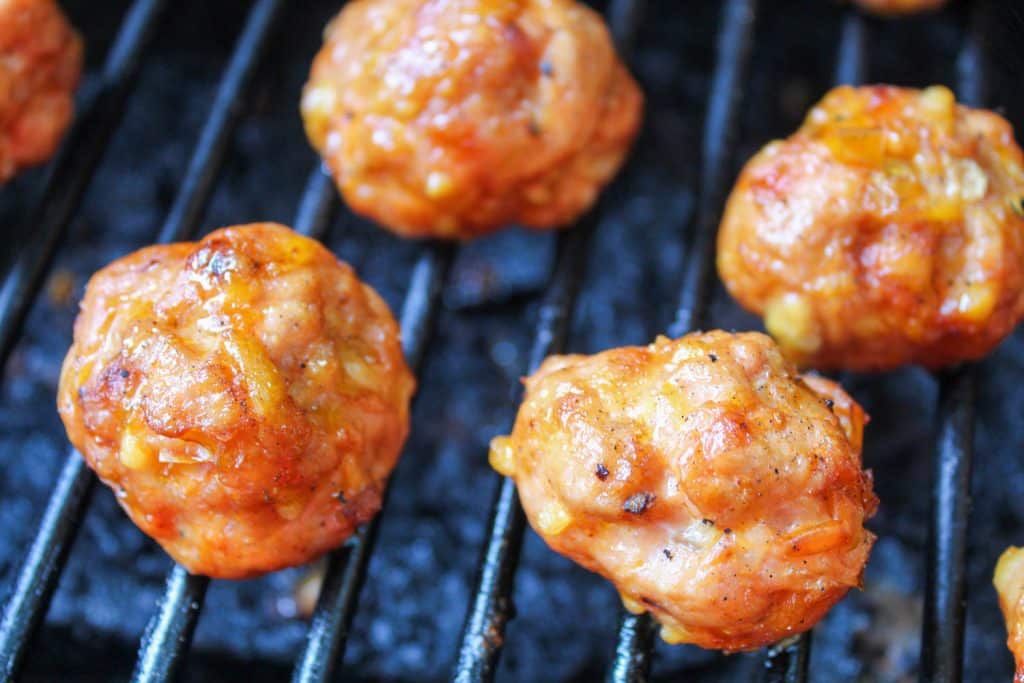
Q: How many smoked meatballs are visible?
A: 7